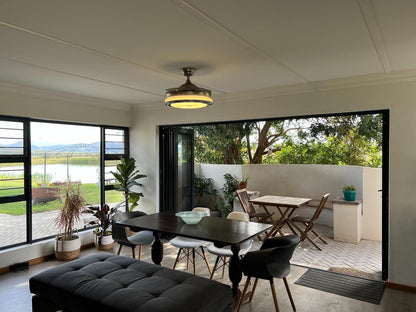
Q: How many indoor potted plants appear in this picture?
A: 3